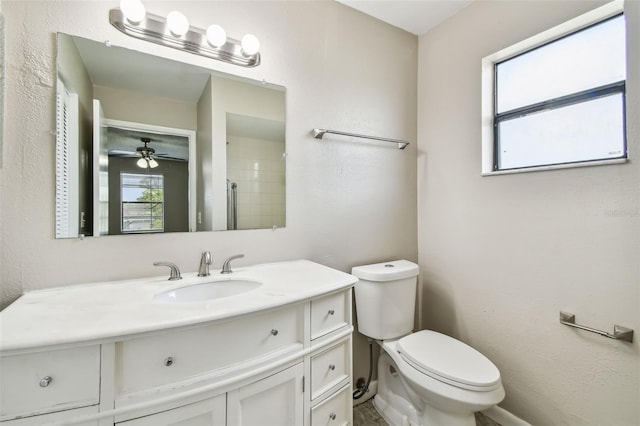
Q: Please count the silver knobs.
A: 6